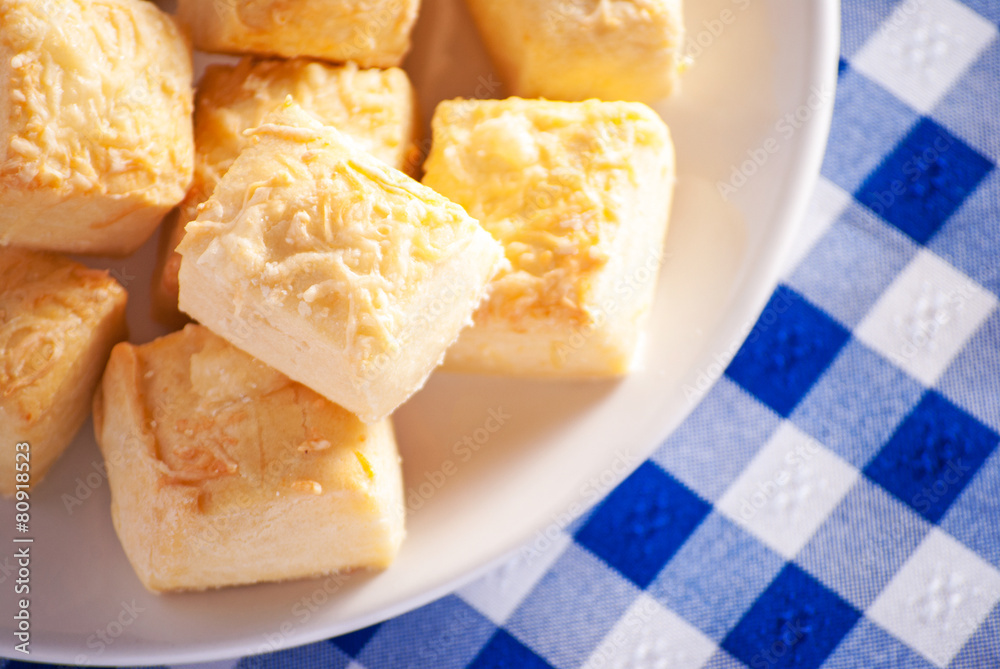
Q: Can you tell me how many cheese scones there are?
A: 8